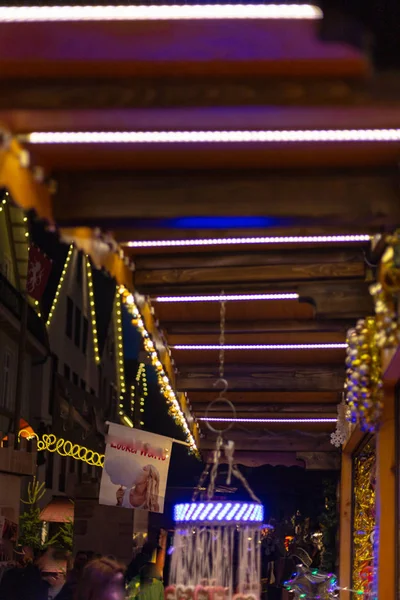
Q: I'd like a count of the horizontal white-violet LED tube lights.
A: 6